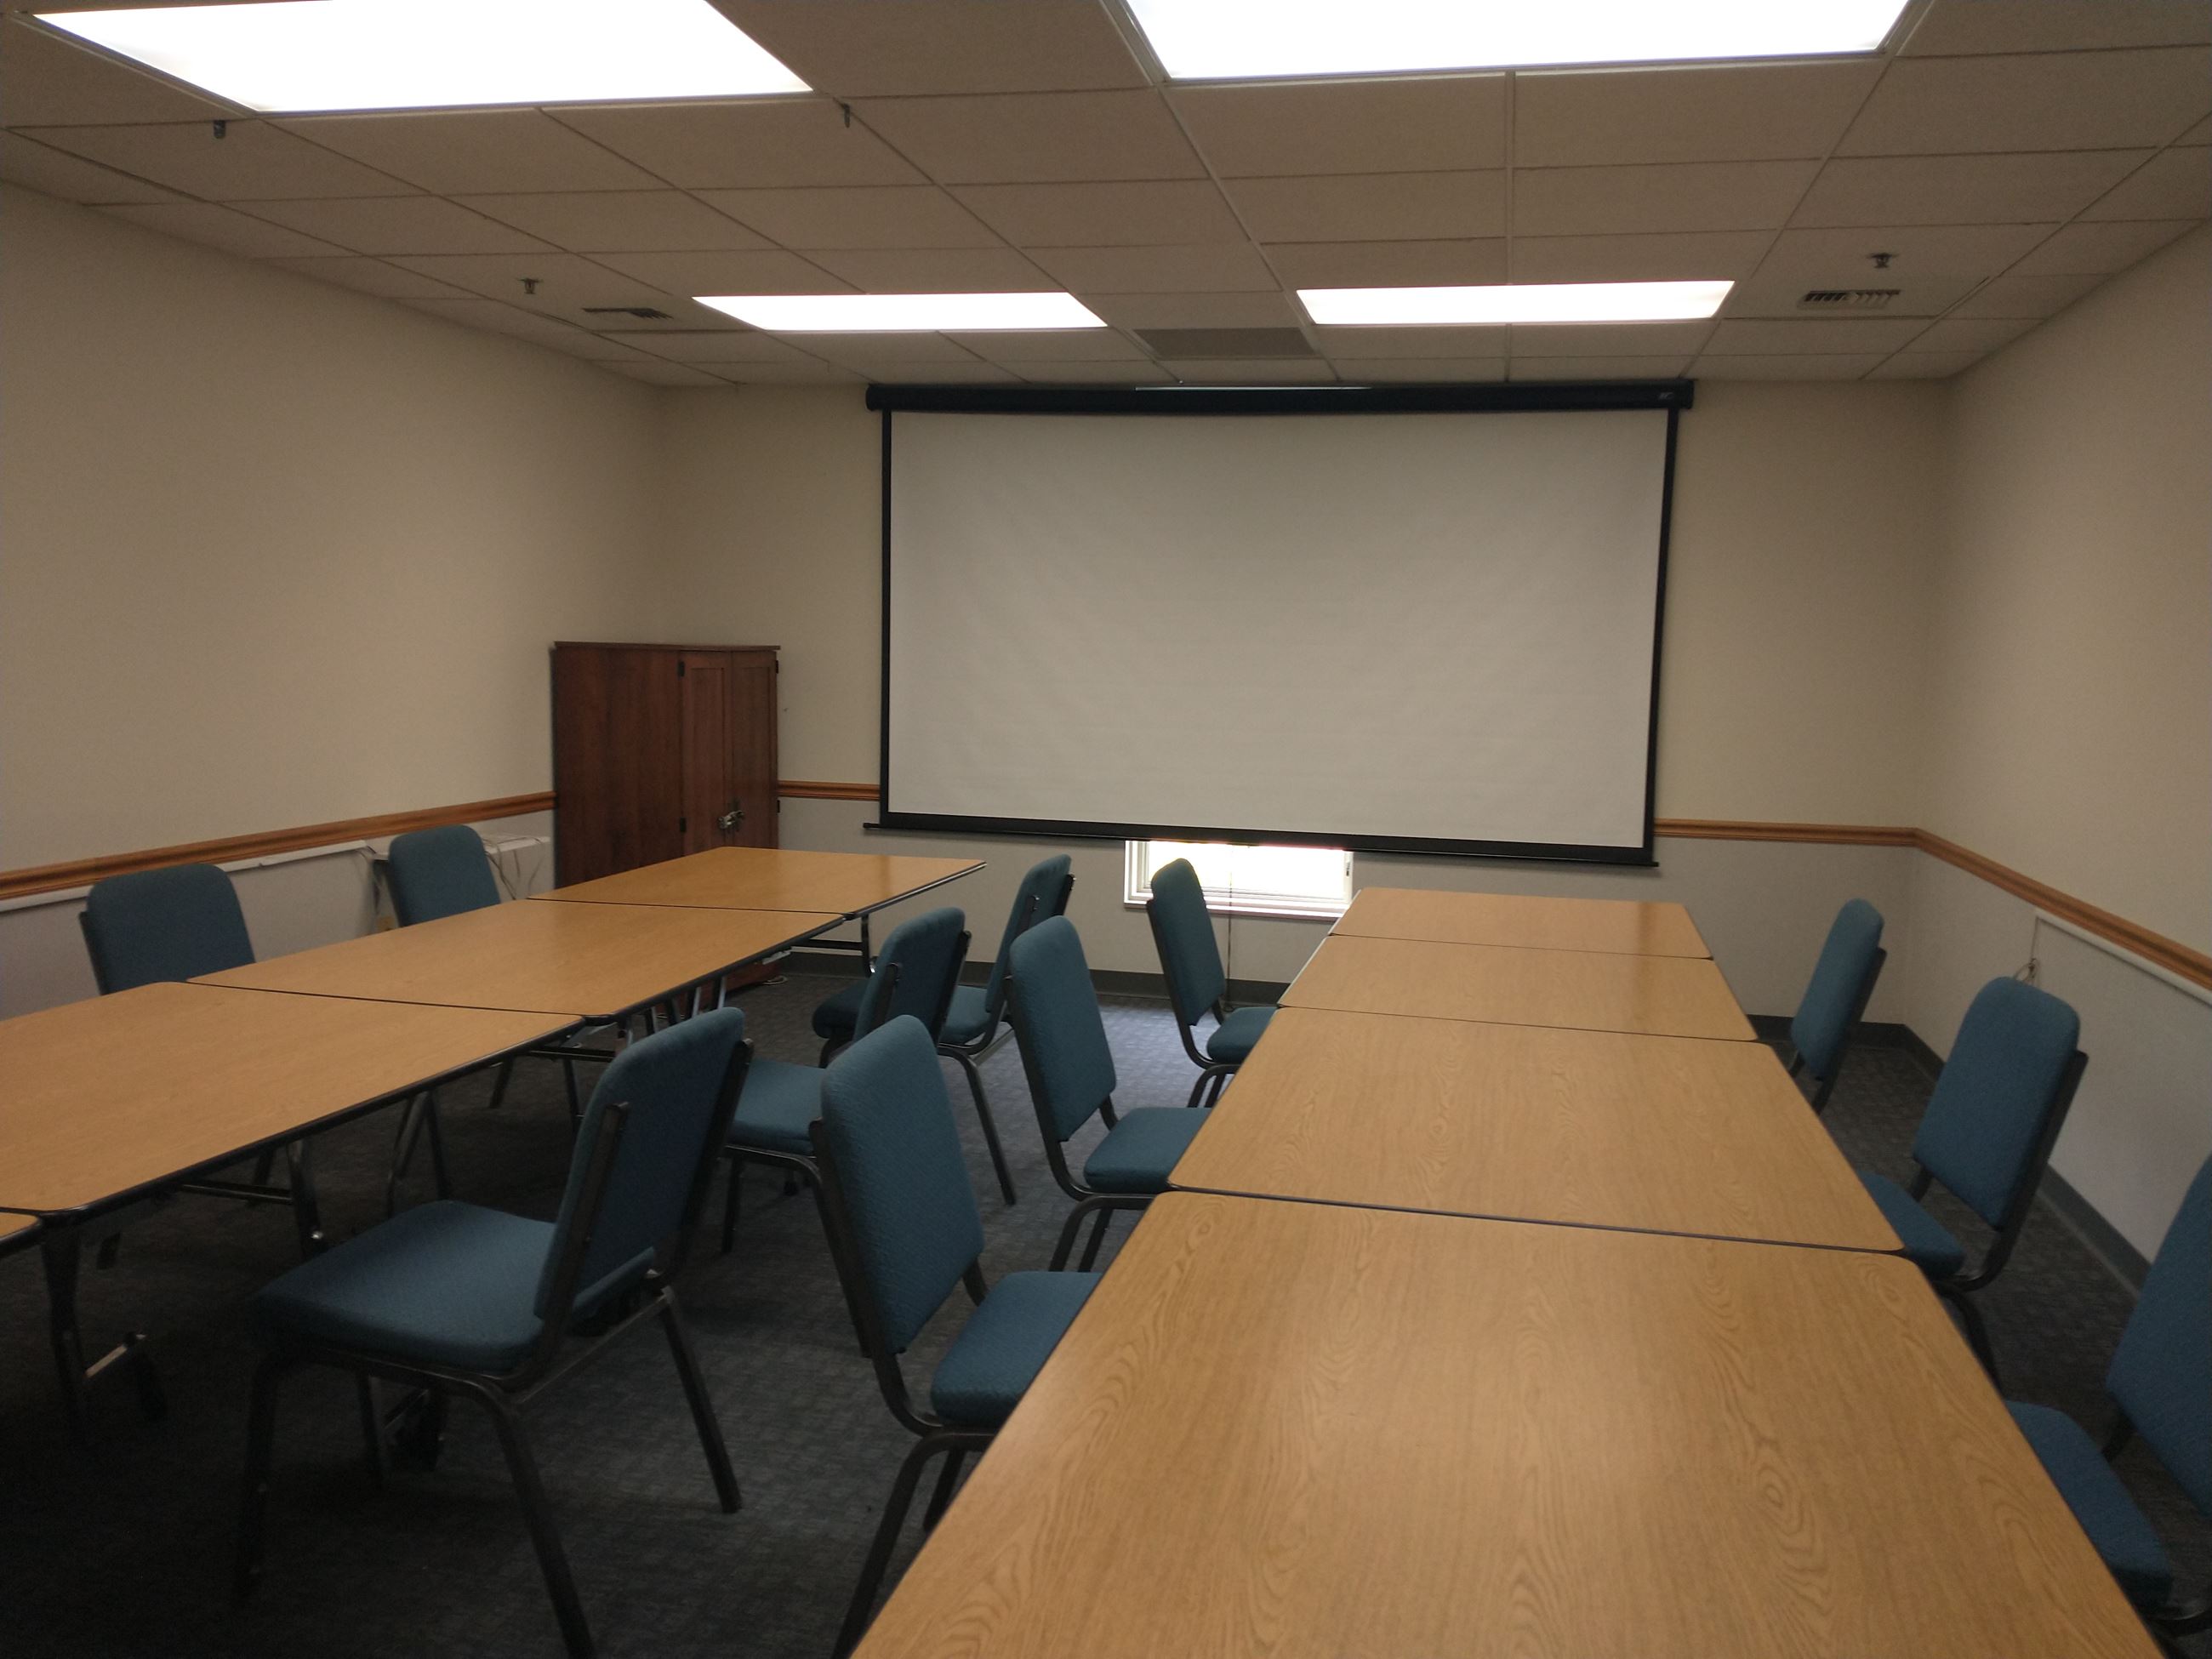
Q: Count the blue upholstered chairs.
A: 11